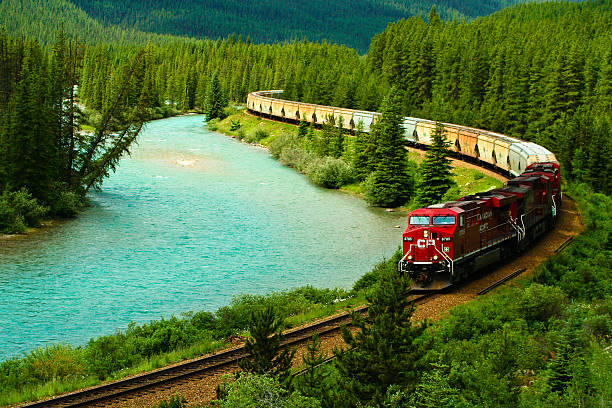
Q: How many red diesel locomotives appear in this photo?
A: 3